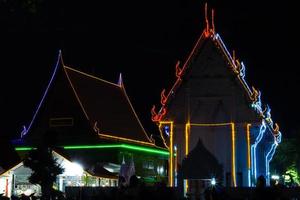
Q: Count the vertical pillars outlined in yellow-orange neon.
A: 4